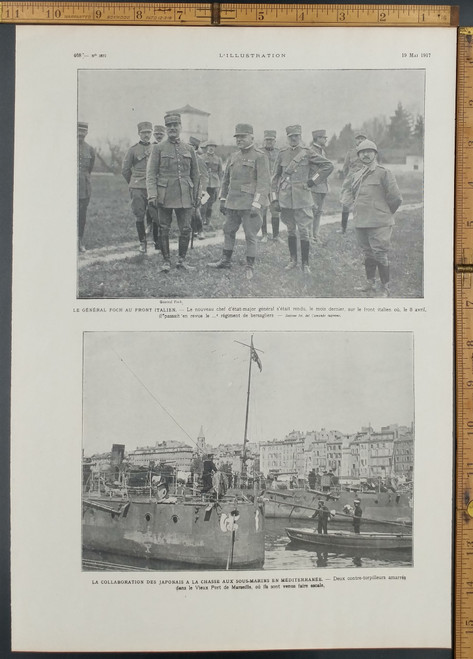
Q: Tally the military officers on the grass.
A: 12